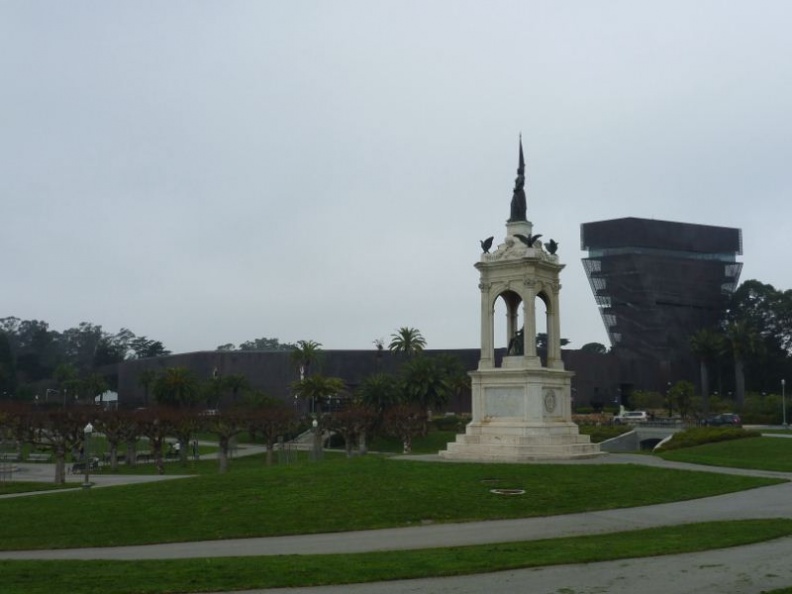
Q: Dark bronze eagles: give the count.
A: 3